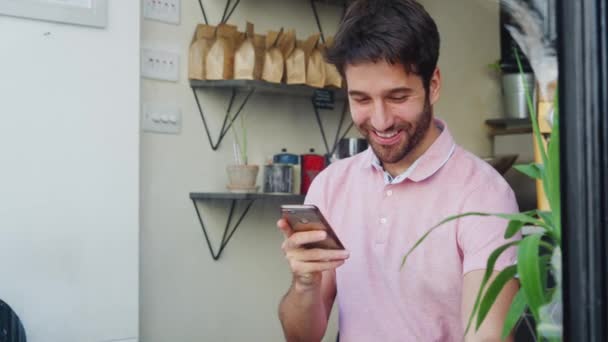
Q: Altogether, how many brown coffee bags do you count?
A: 7